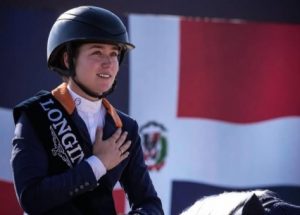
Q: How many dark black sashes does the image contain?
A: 1